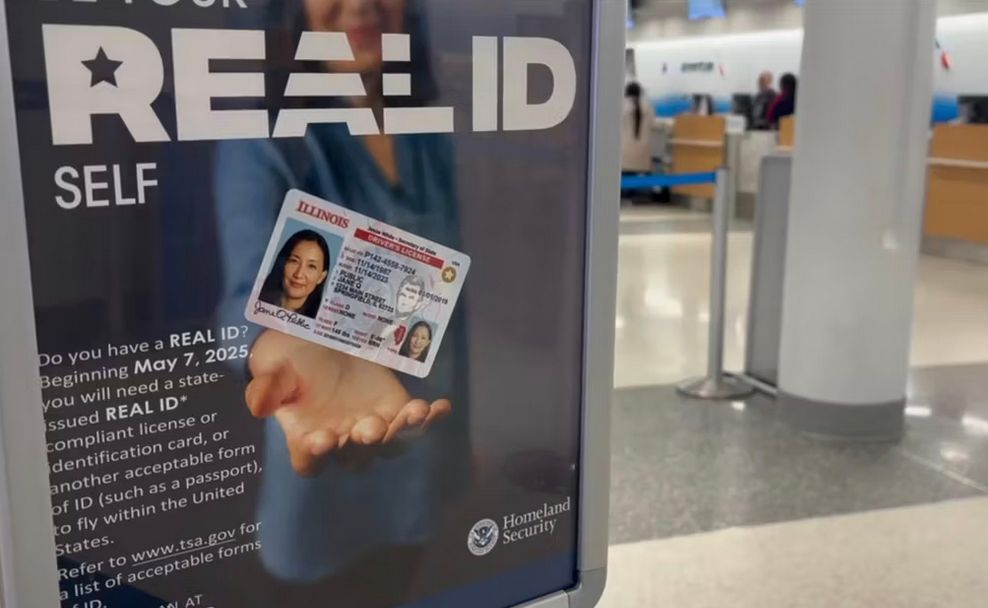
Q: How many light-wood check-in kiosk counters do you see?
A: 3